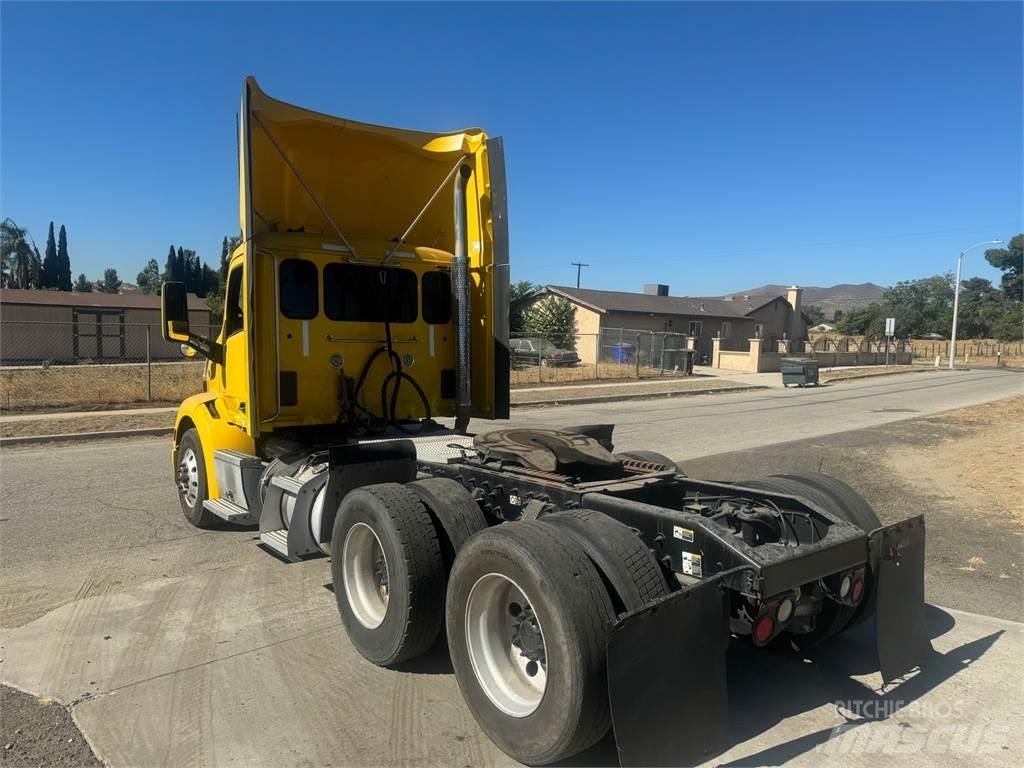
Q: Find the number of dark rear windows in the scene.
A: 3